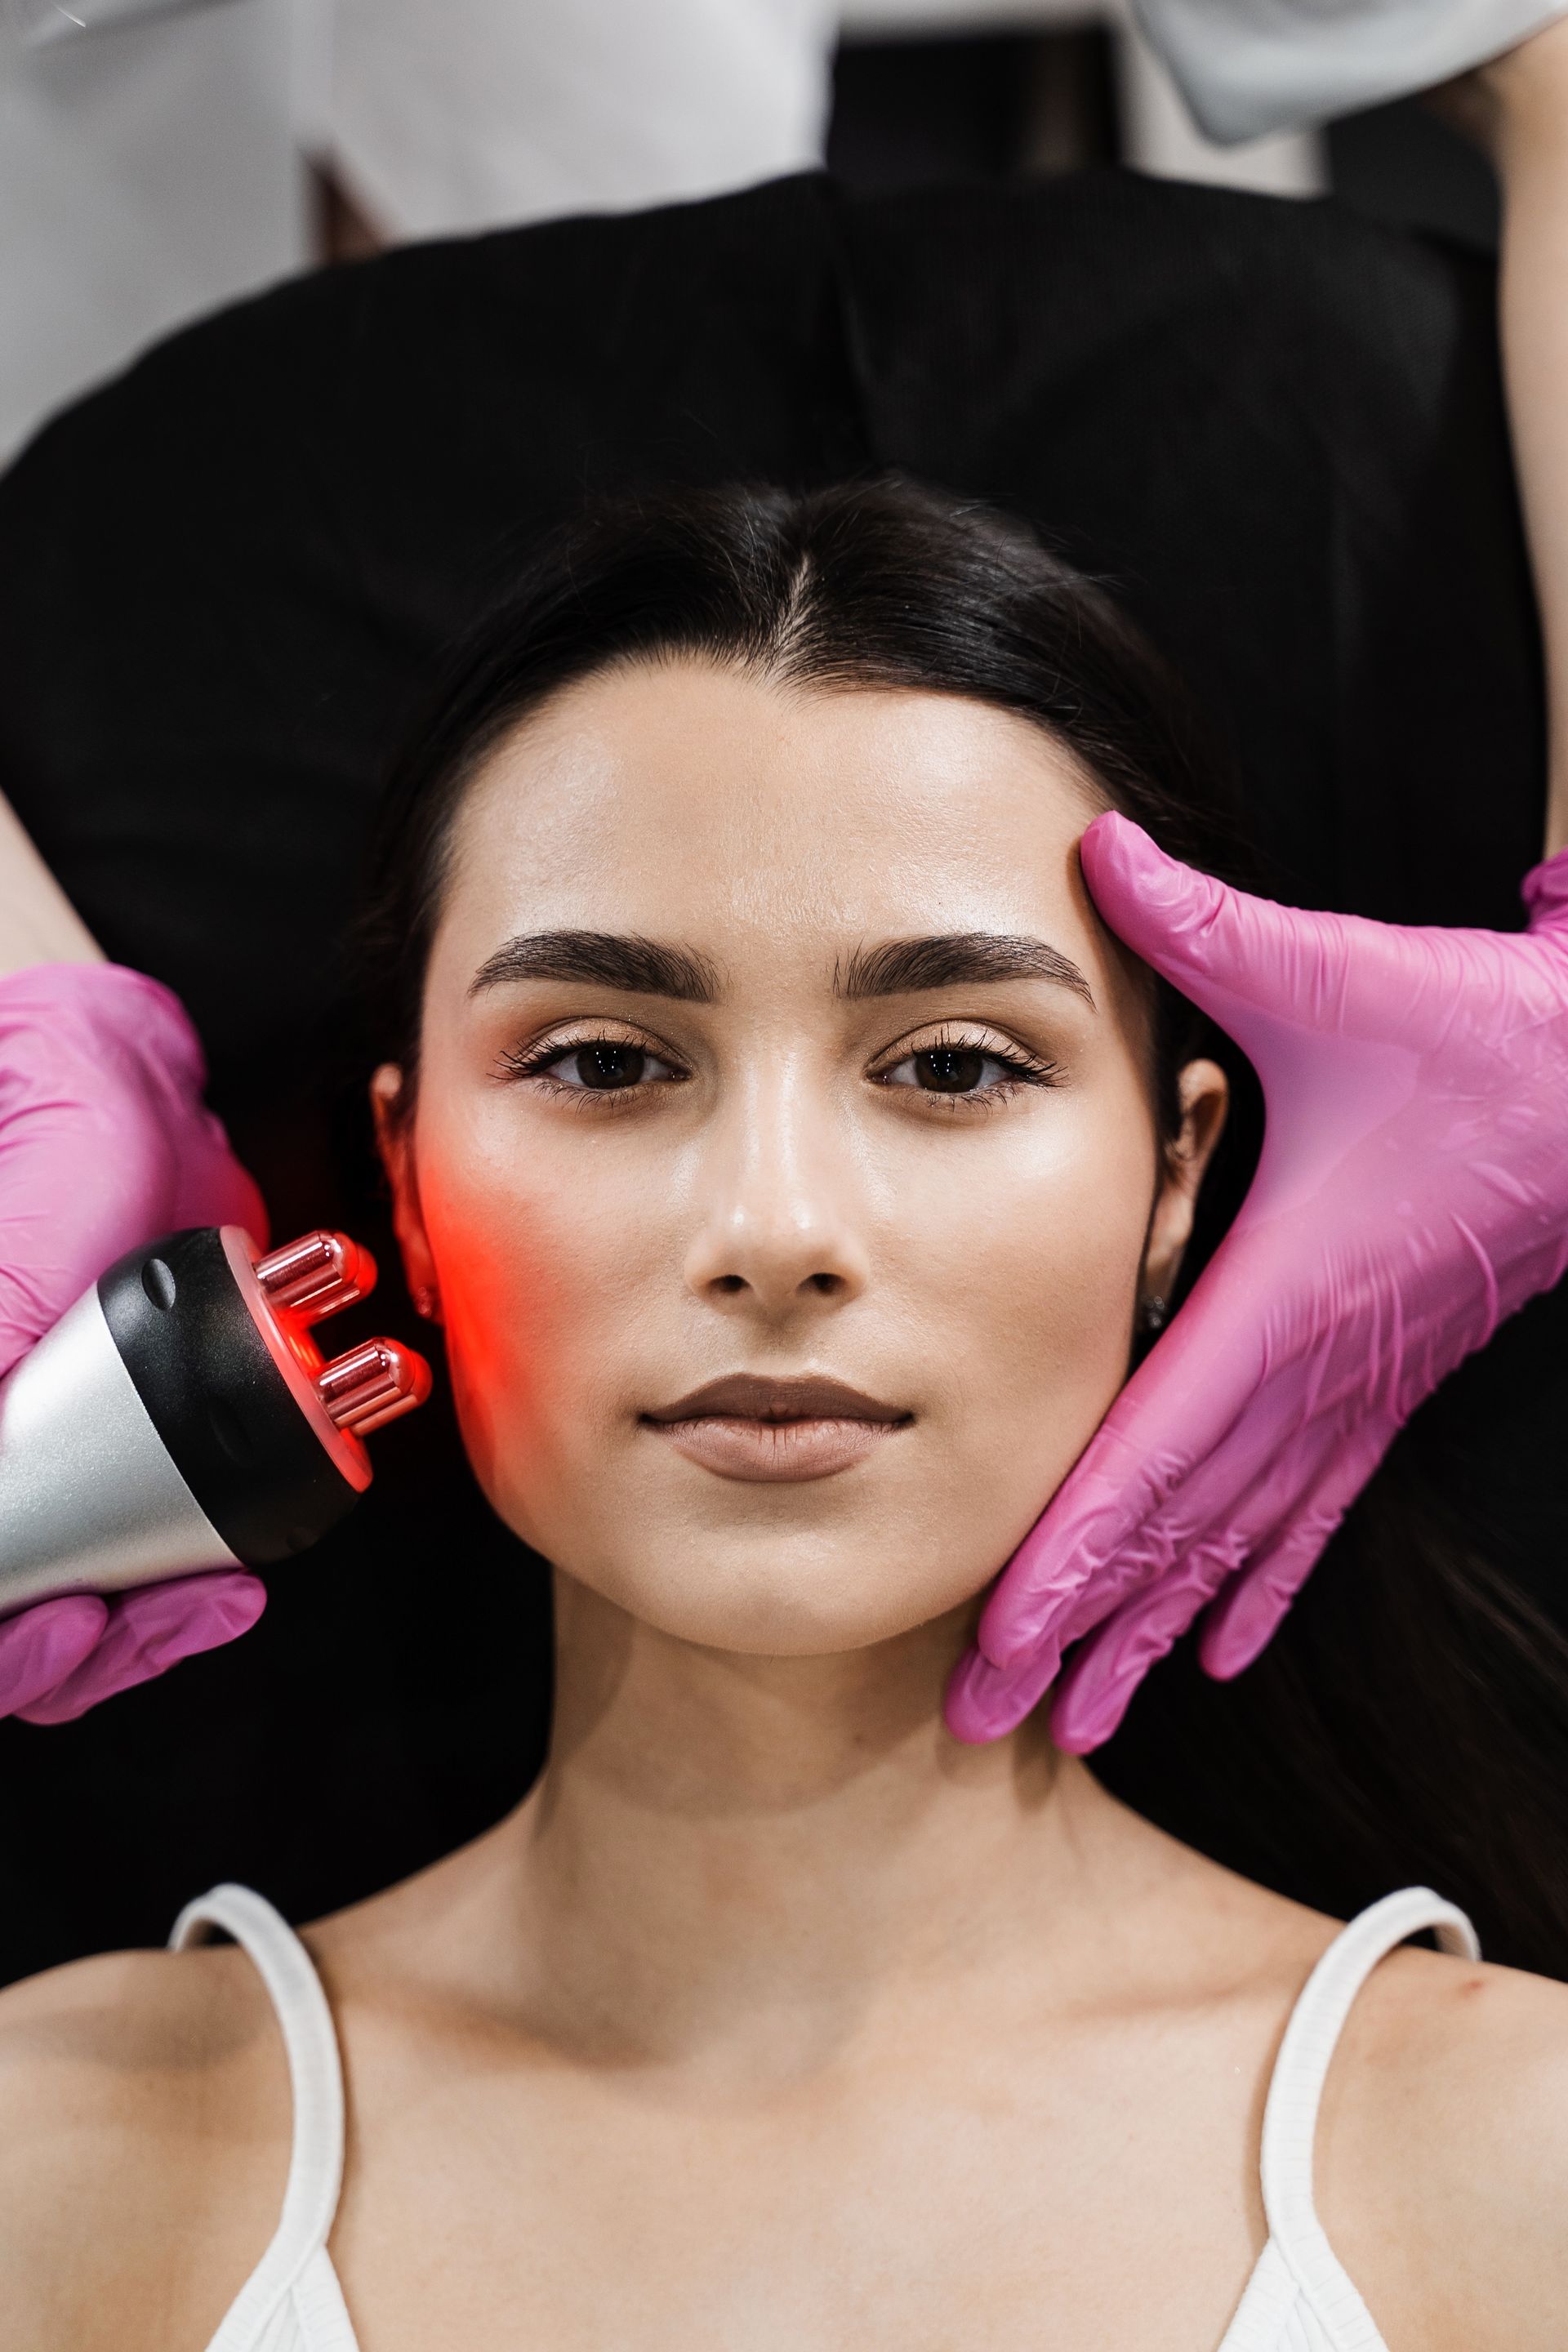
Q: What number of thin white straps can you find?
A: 2